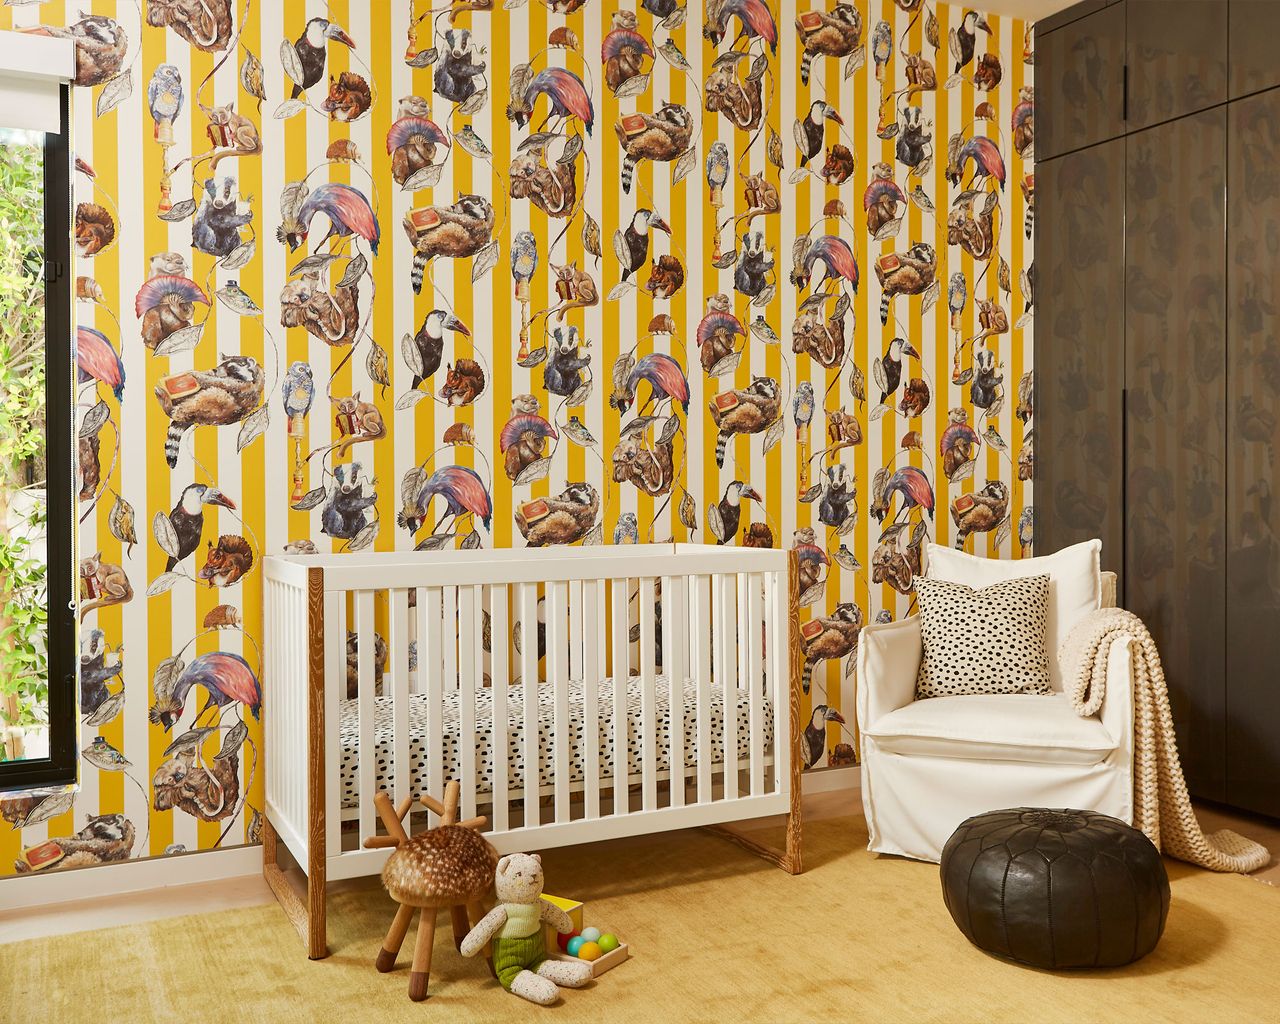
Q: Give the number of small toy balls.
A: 5